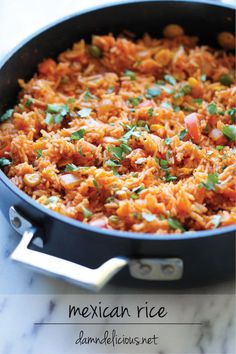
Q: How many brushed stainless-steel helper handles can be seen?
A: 1